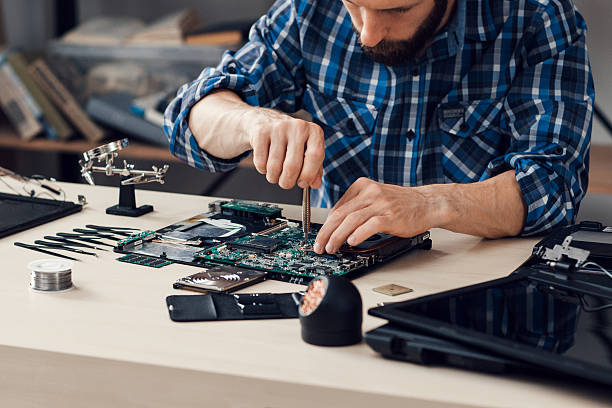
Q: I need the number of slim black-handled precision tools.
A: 6